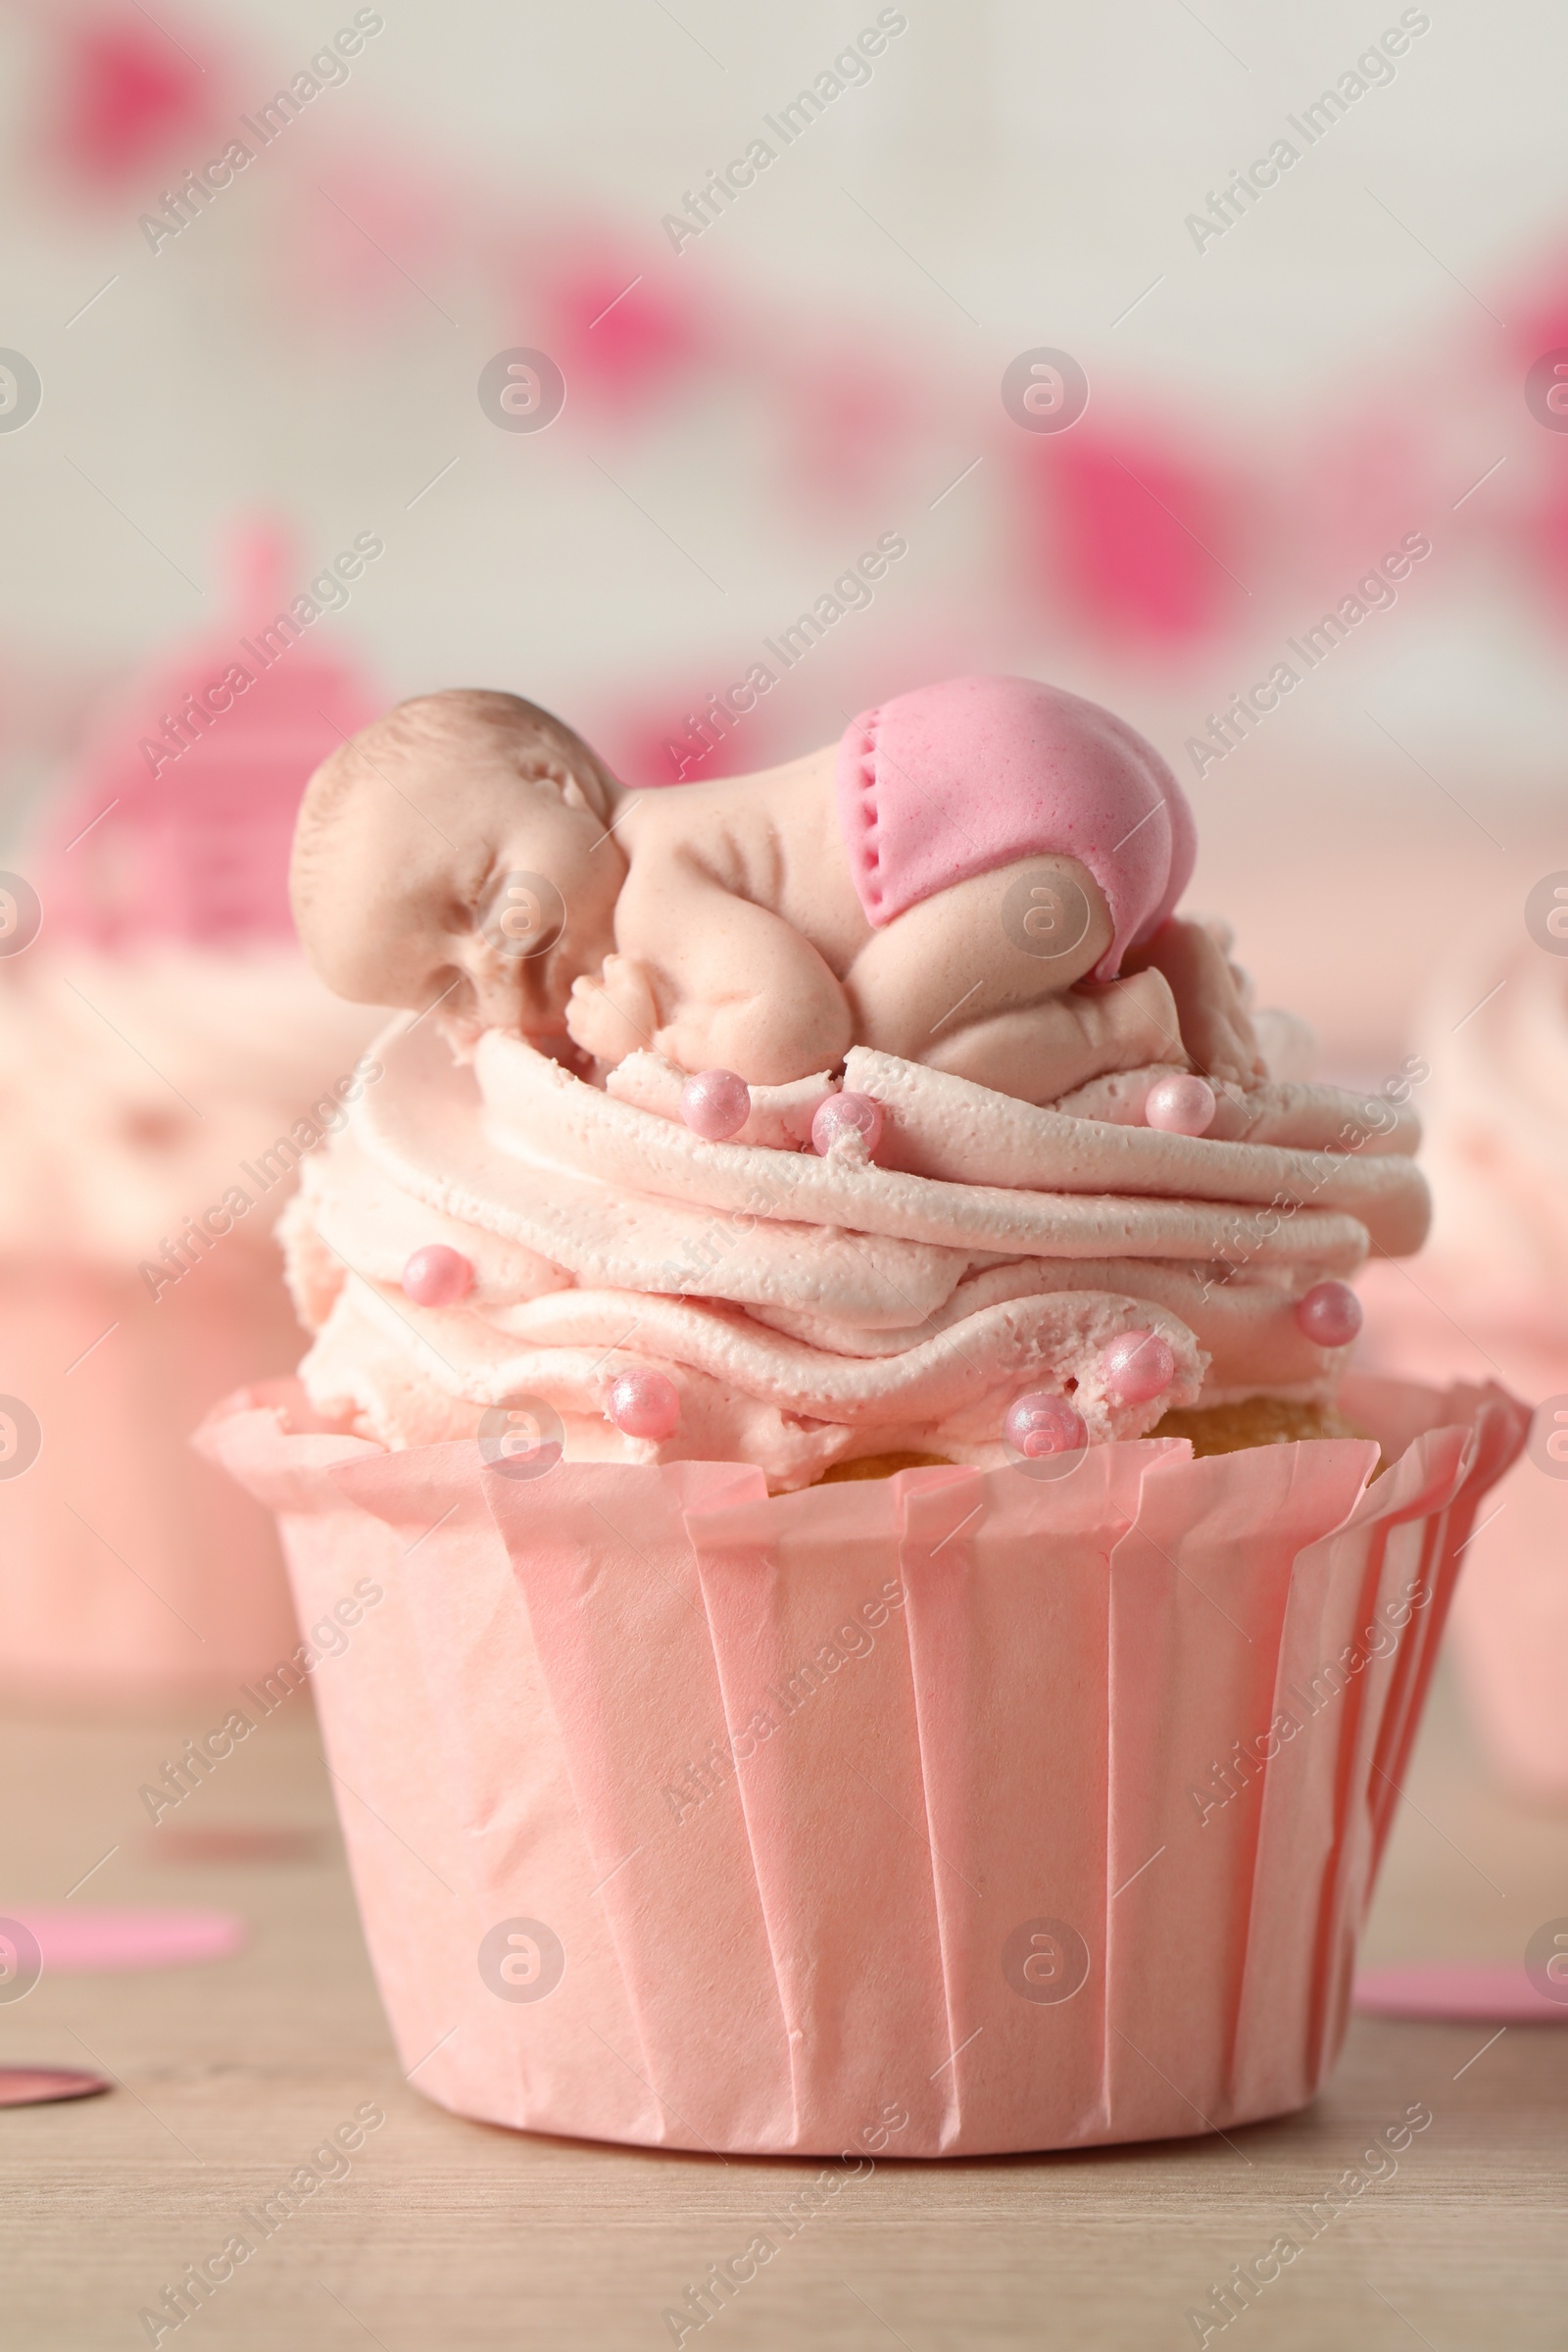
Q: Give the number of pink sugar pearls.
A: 8